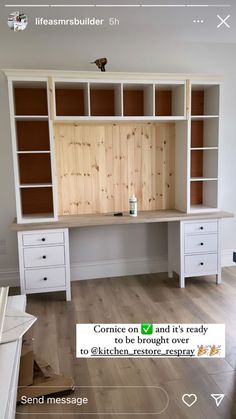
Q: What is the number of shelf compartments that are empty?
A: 12